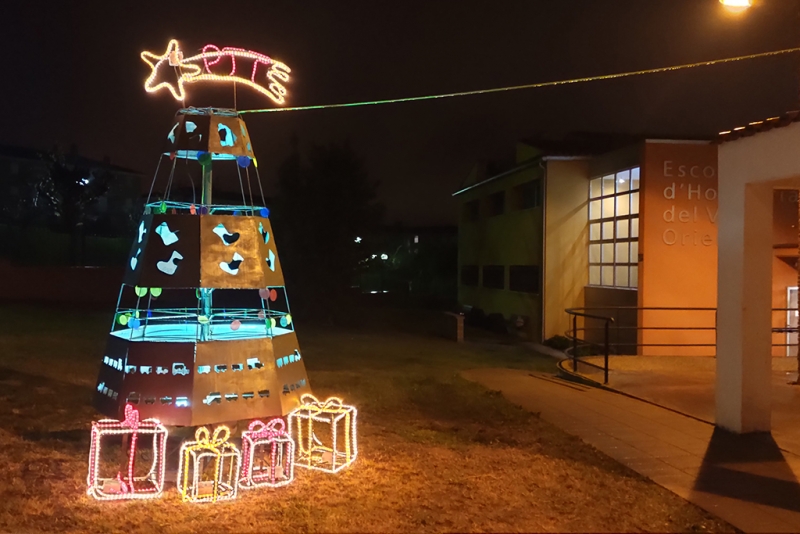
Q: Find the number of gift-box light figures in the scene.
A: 4